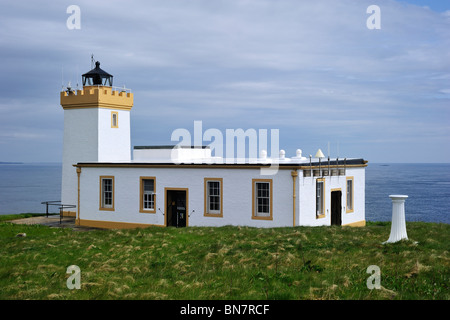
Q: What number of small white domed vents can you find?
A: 3